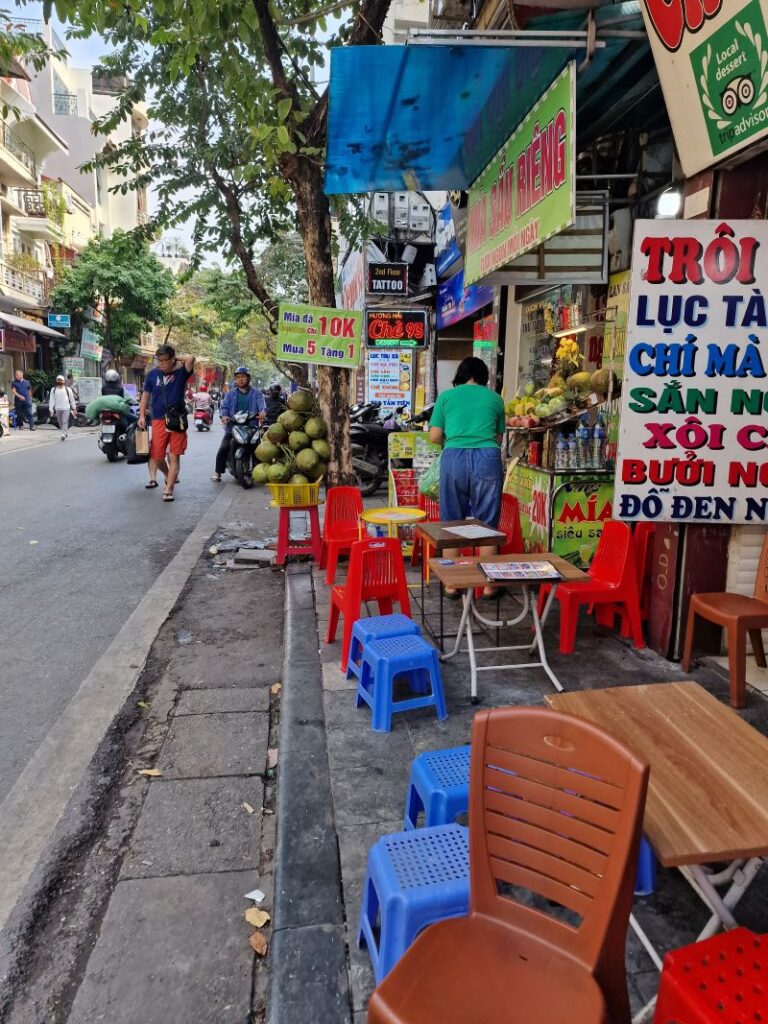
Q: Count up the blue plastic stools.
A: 5